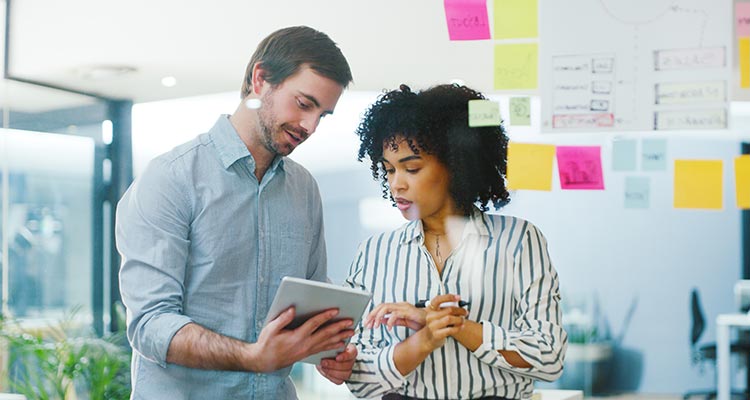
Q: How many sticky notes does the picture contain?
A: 14